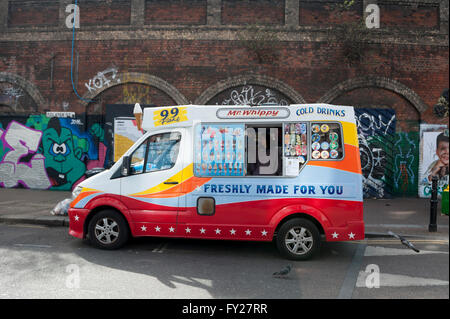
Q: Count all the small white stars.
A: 12